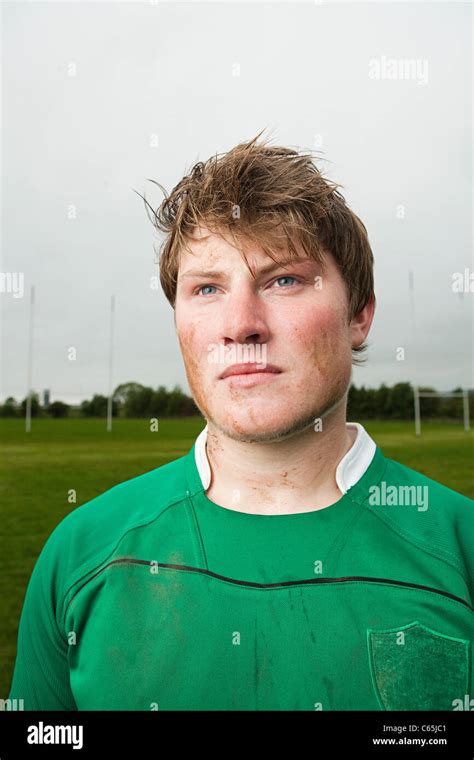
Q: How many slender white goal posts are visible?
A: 4